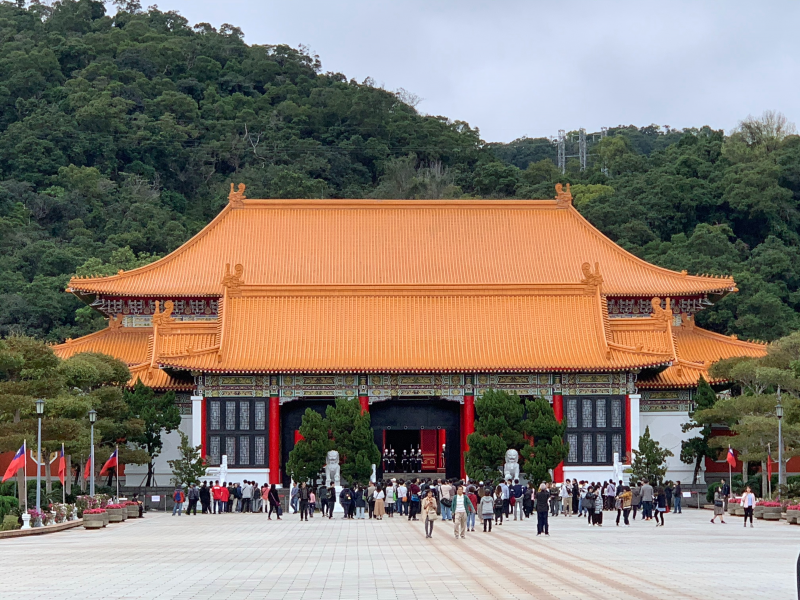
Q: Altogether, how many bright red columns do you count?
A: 6